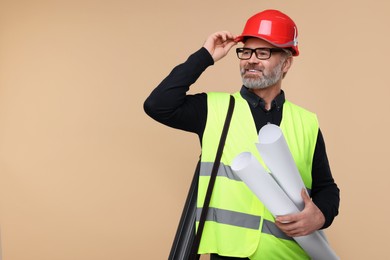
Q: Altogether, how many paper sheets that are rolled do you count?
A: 2